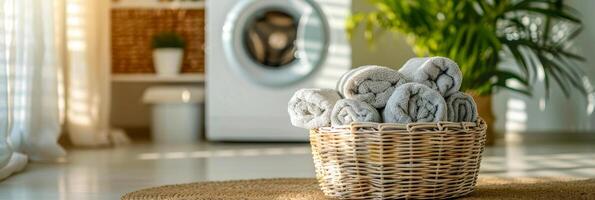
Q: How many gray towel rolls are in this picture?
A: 6